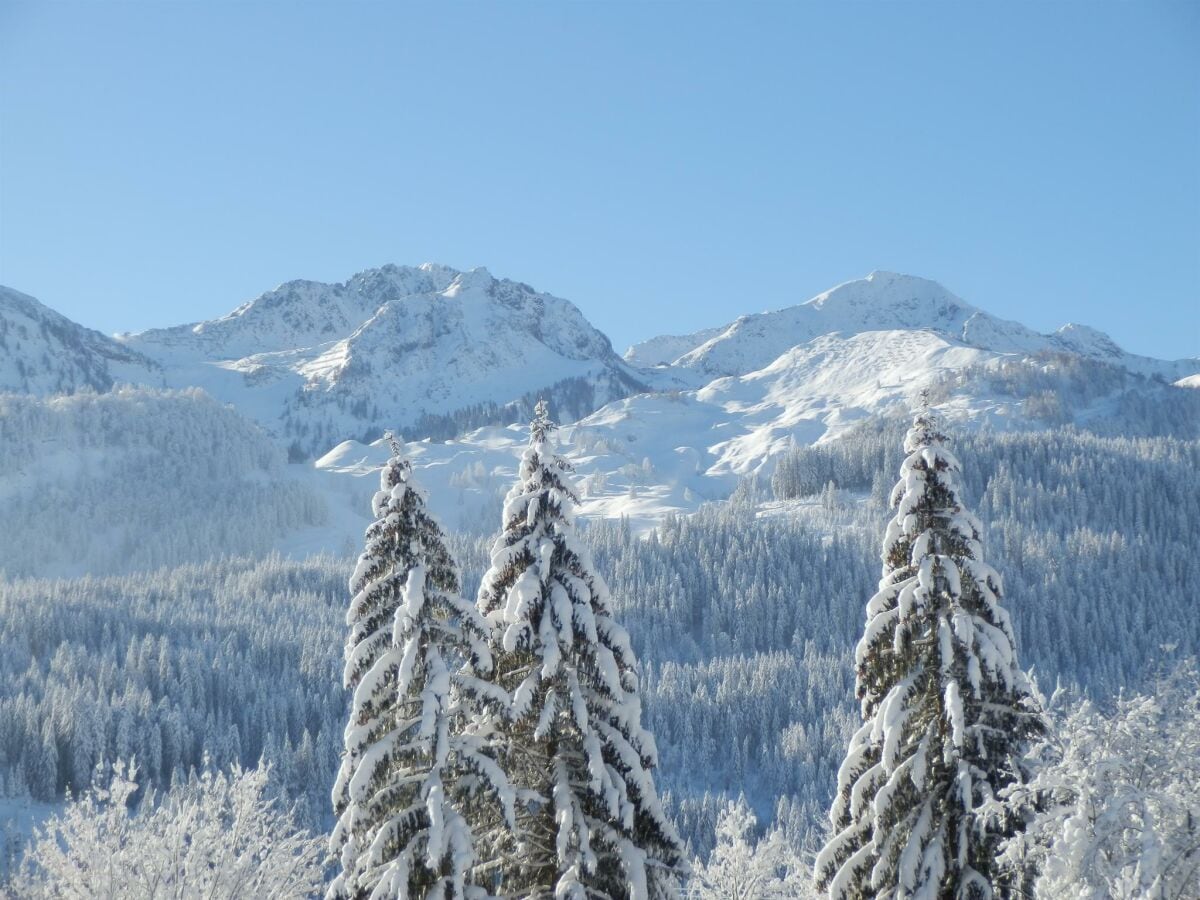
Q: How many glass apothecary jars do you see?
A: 0